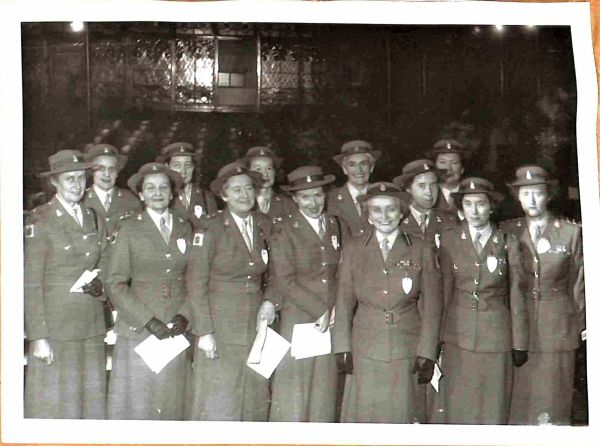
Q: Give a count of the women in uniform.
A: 13